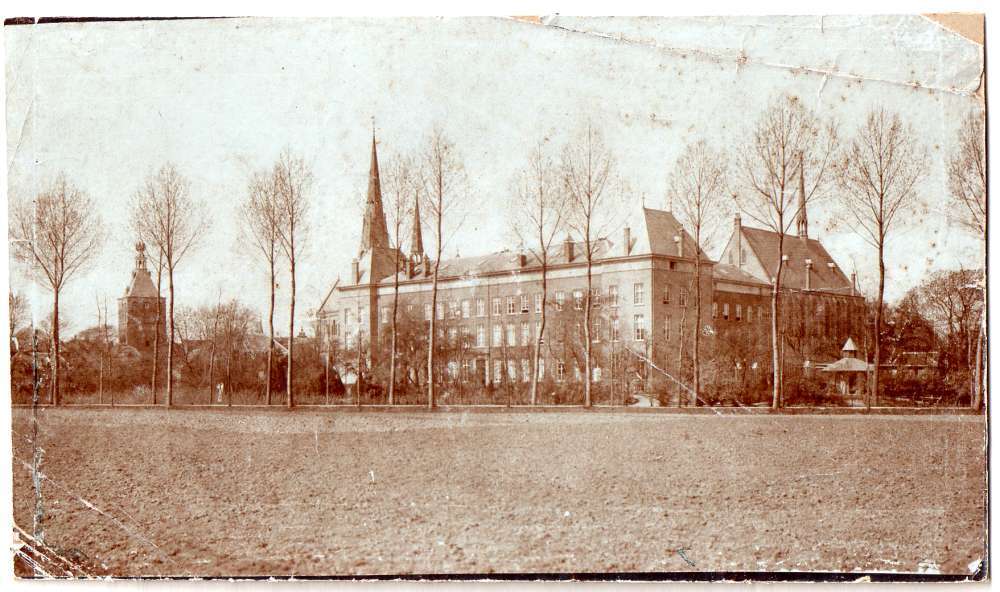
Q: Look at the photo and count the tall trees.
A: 12